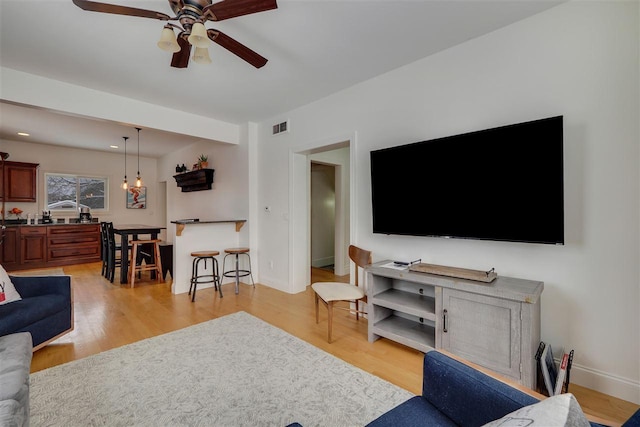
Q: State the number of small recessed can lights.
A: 2